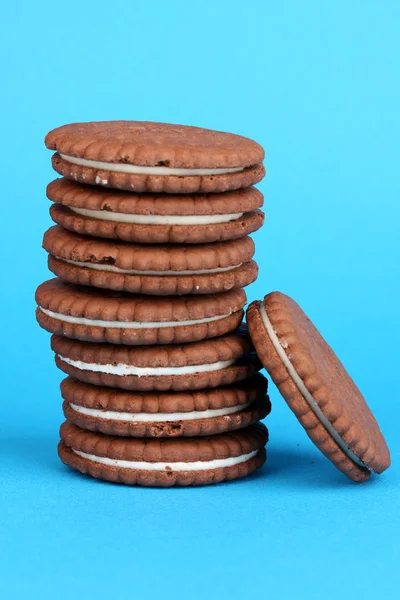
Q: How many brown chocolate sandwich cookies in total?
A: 8